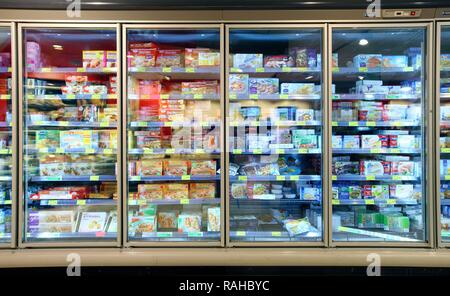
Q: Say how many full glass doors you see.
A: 4